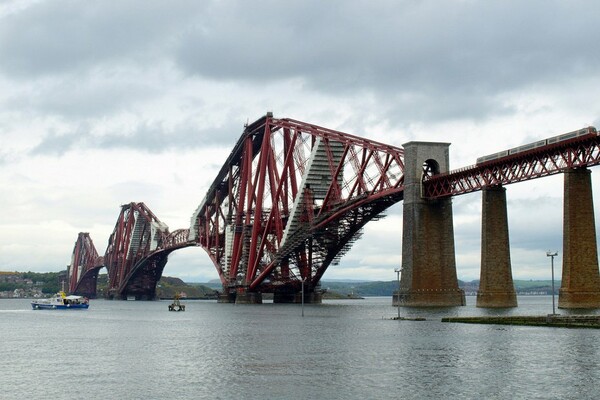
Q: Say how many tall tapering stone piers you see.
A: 3